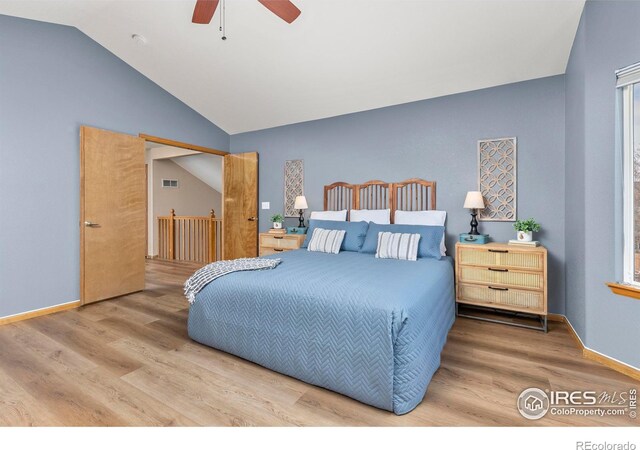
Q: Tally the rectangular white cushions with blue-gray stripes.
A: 2